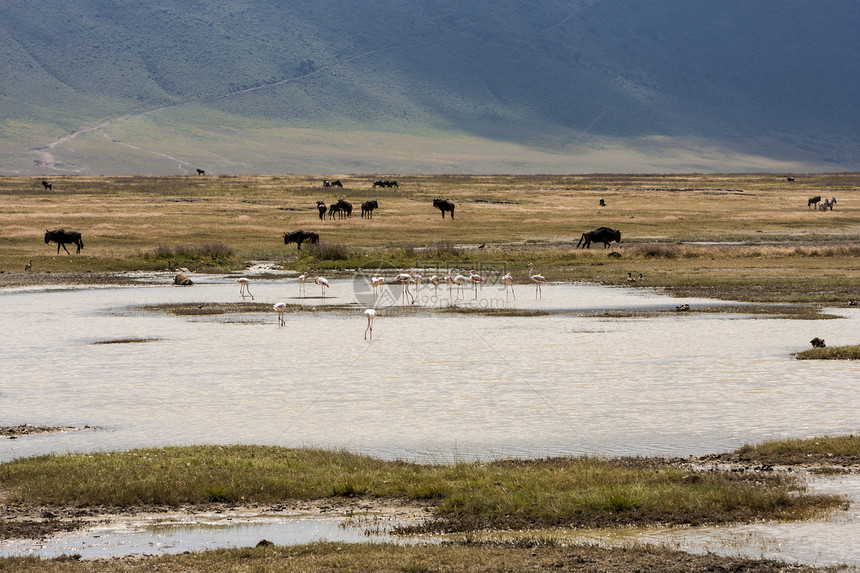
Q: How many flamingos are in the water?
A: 15